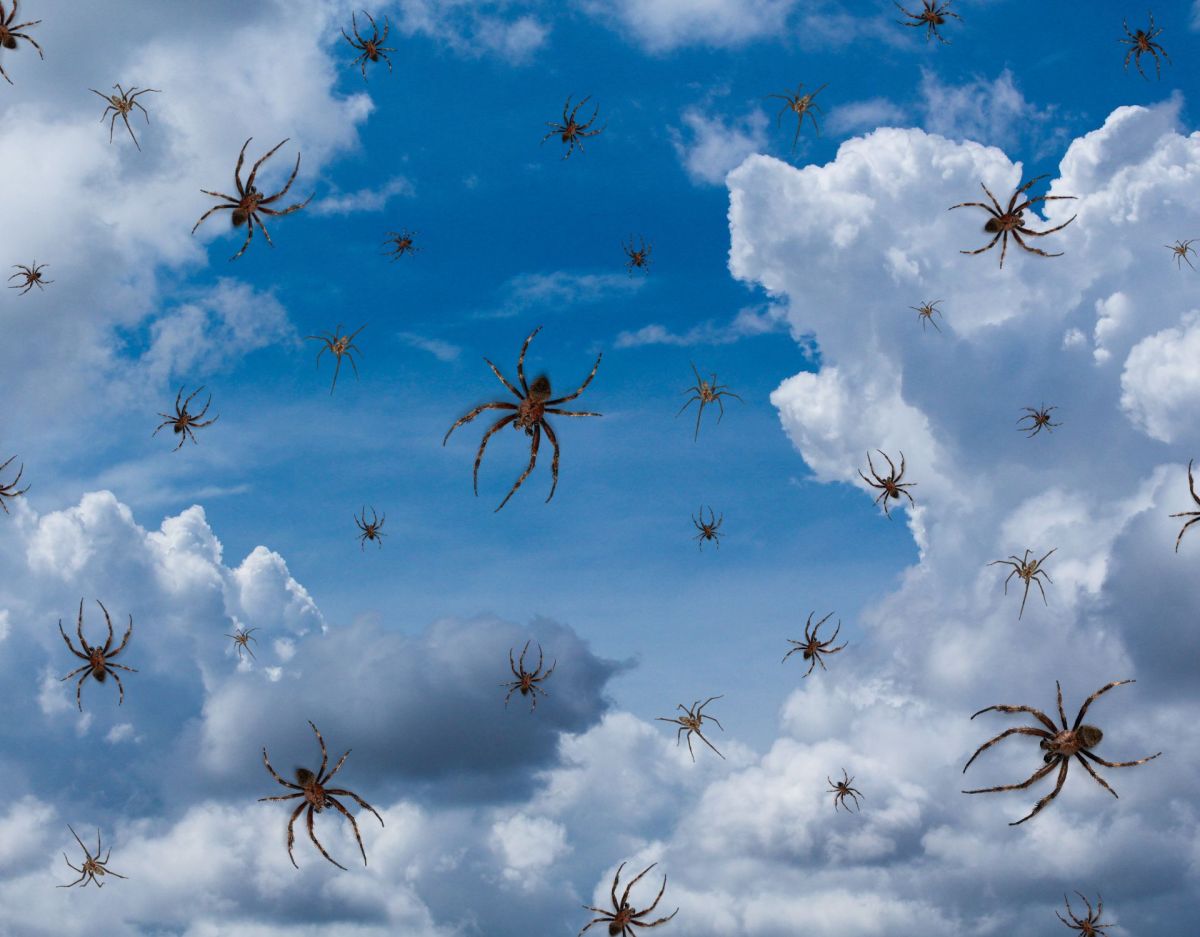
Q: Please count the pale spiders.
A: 10